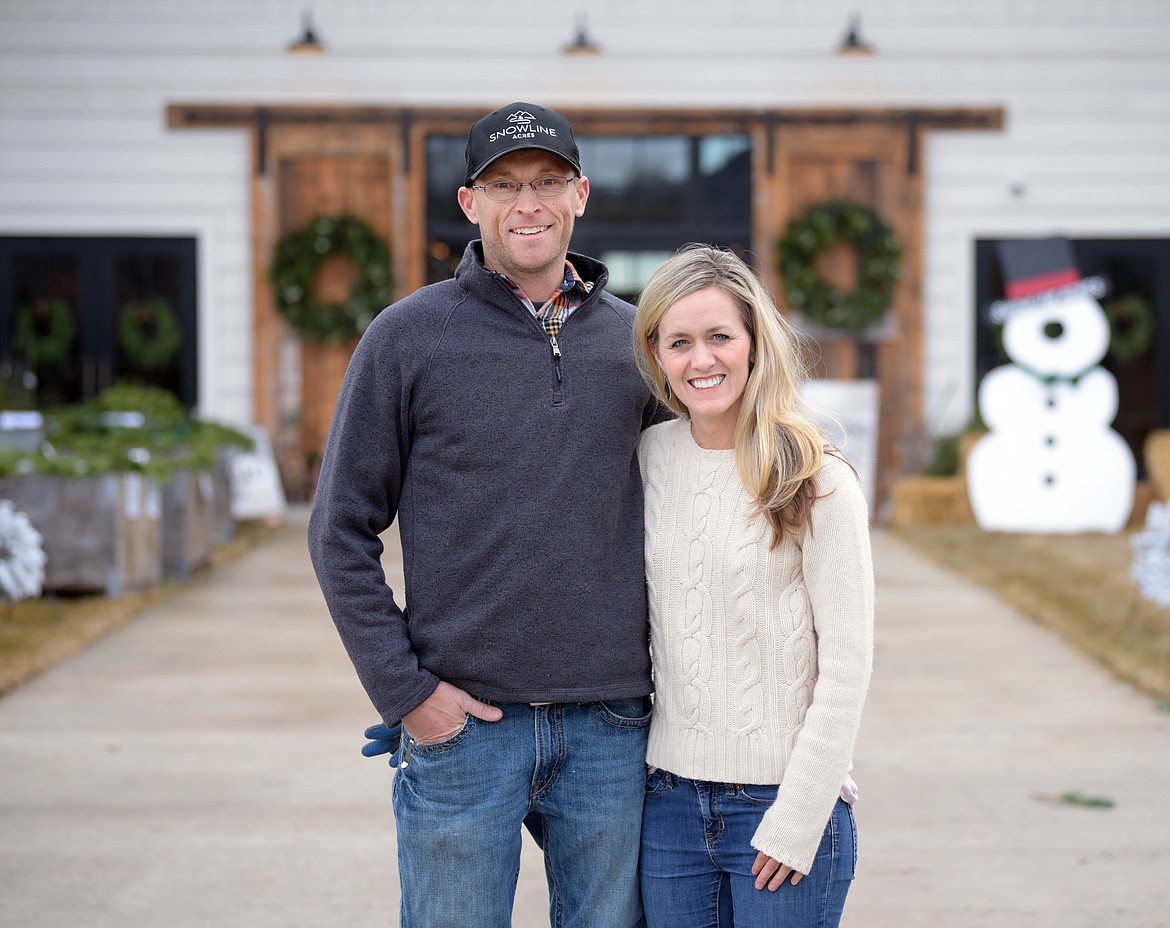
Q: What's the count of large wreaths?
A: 2